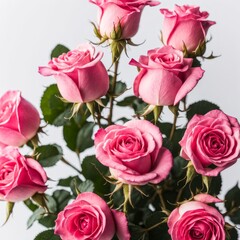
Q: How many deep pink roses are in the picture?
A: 10